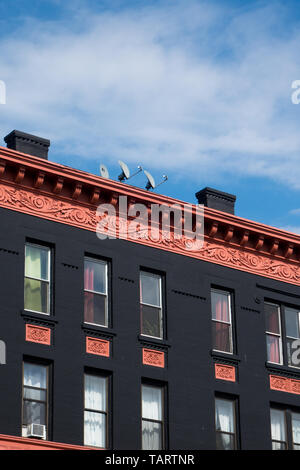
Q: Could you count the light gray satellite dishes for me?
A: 3